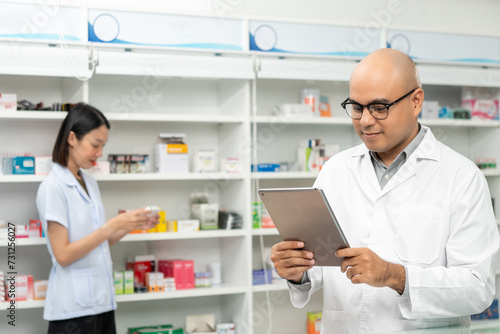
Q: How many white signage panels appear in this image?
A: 4